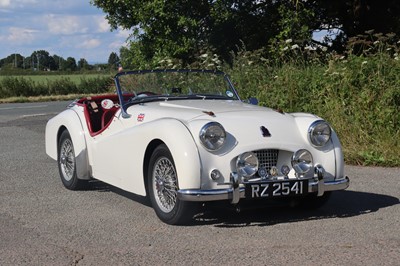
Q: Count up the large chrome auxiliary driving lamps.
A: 2